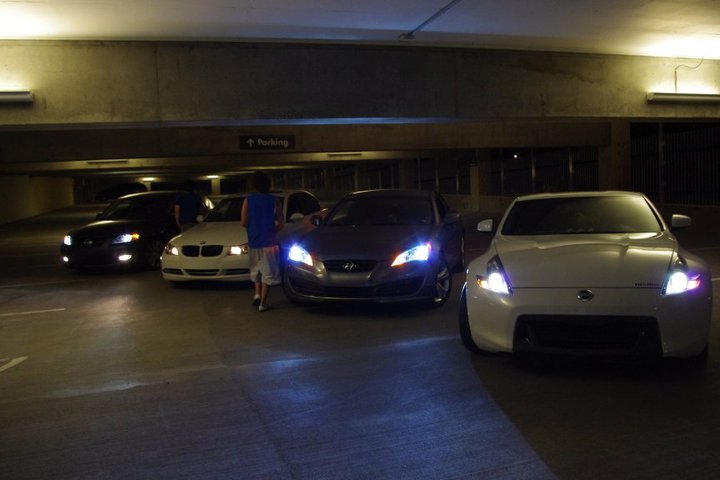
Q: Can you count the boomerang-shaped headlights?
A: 2